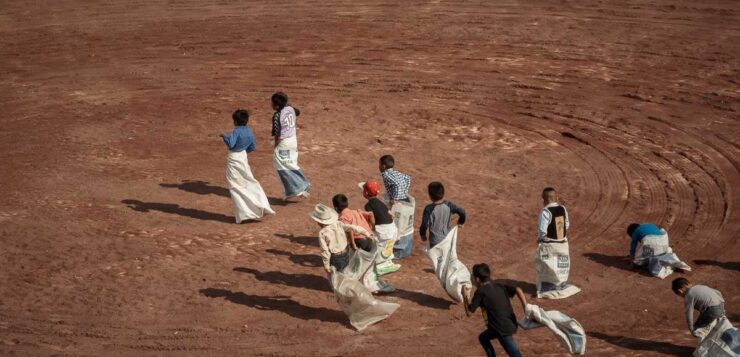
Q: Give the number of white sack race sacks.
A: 11